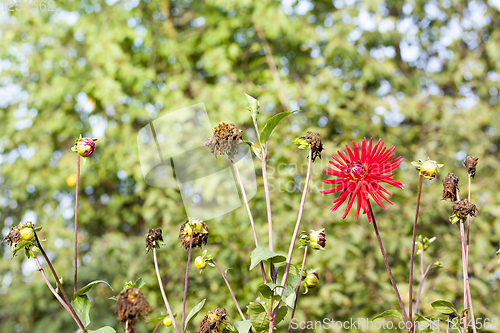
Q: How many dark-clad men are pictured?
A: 0